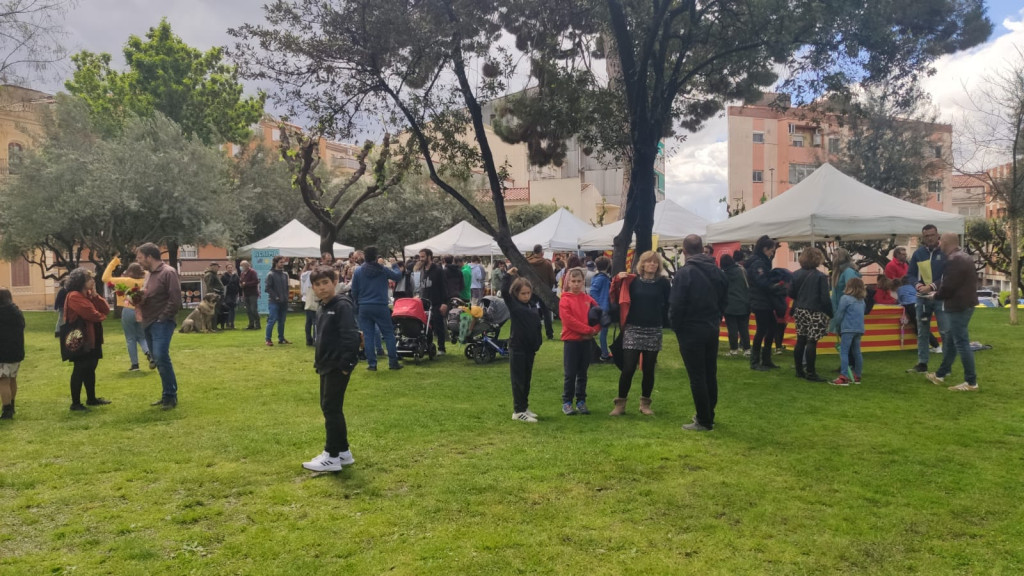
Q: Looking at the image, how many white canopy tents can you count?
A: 5